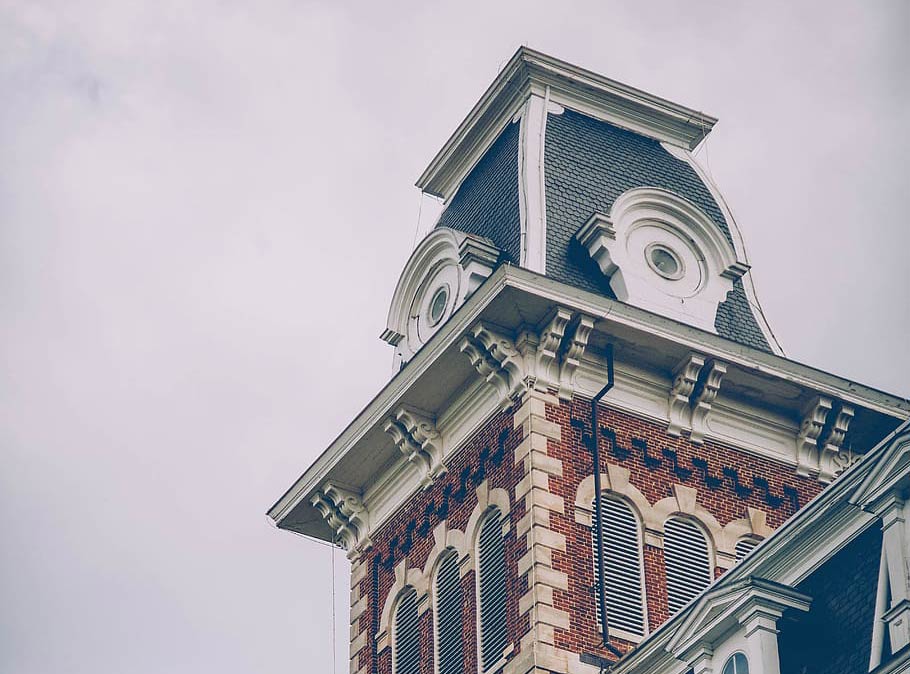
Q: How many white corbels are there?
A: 12